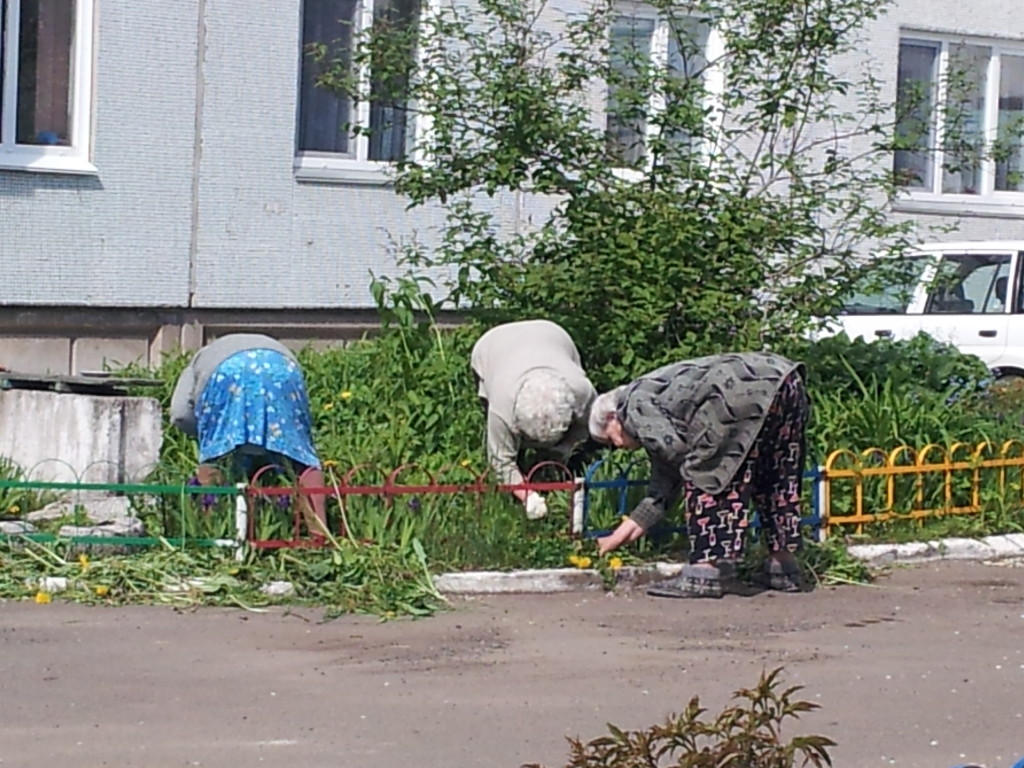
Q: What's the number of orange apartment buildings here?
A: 0